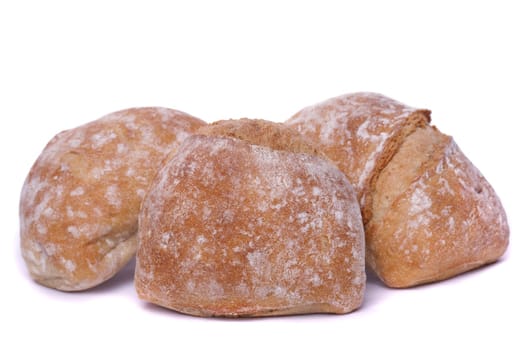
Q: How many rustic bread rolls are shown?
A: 3